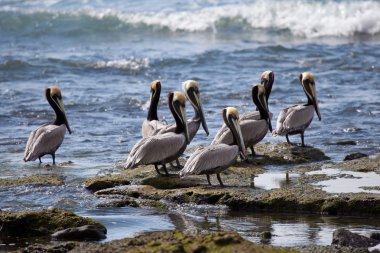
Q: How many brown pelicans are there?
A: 8